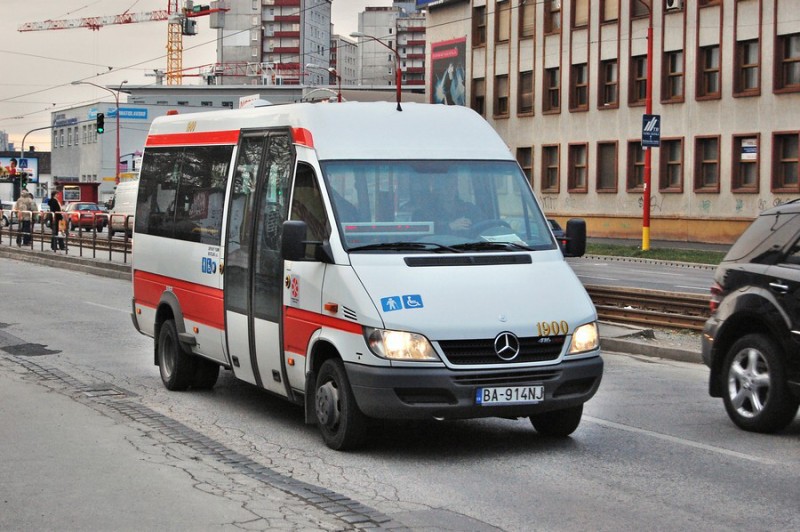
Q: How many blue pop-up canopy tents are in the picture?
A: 0